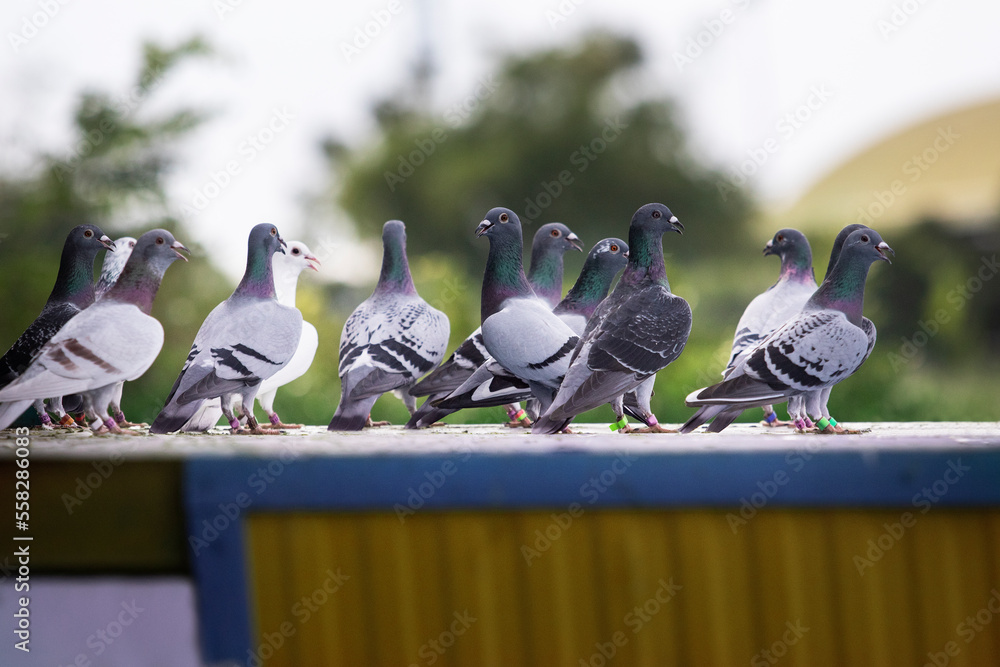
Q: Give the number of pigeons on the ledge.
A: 13